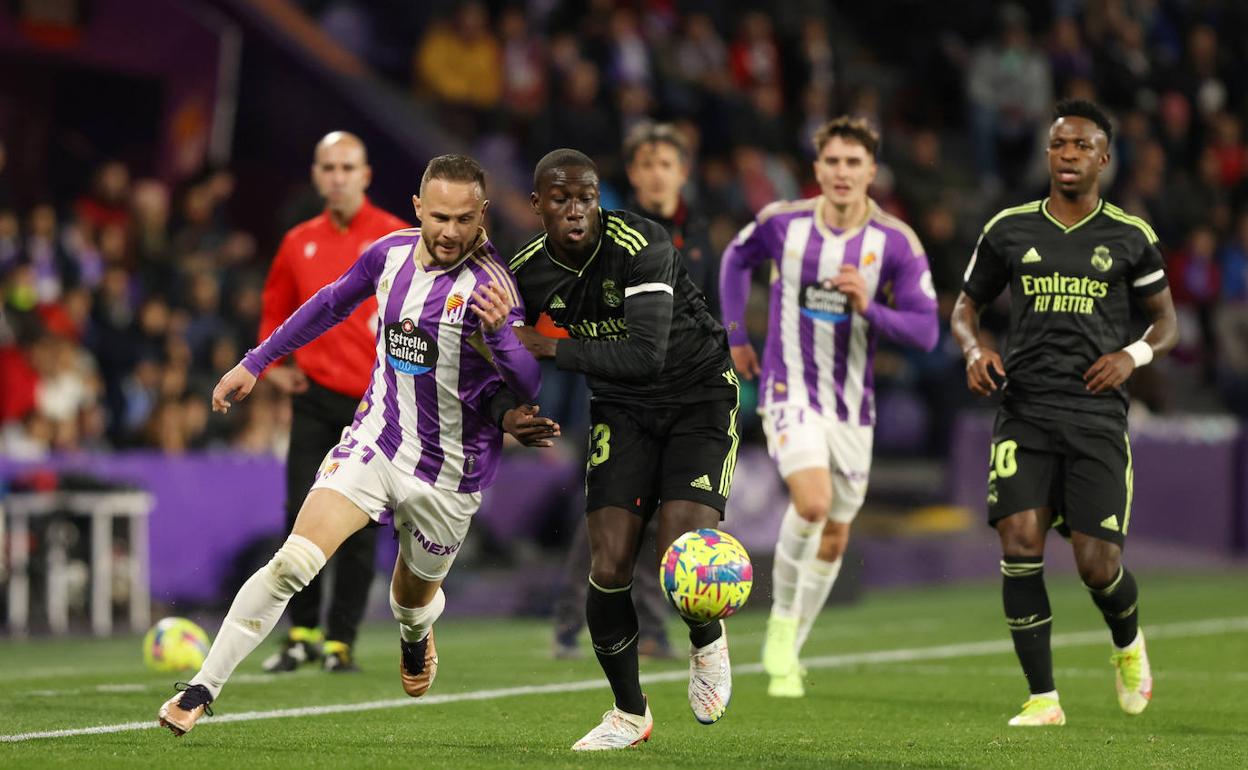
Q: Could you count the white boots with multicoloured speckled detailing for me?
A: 2